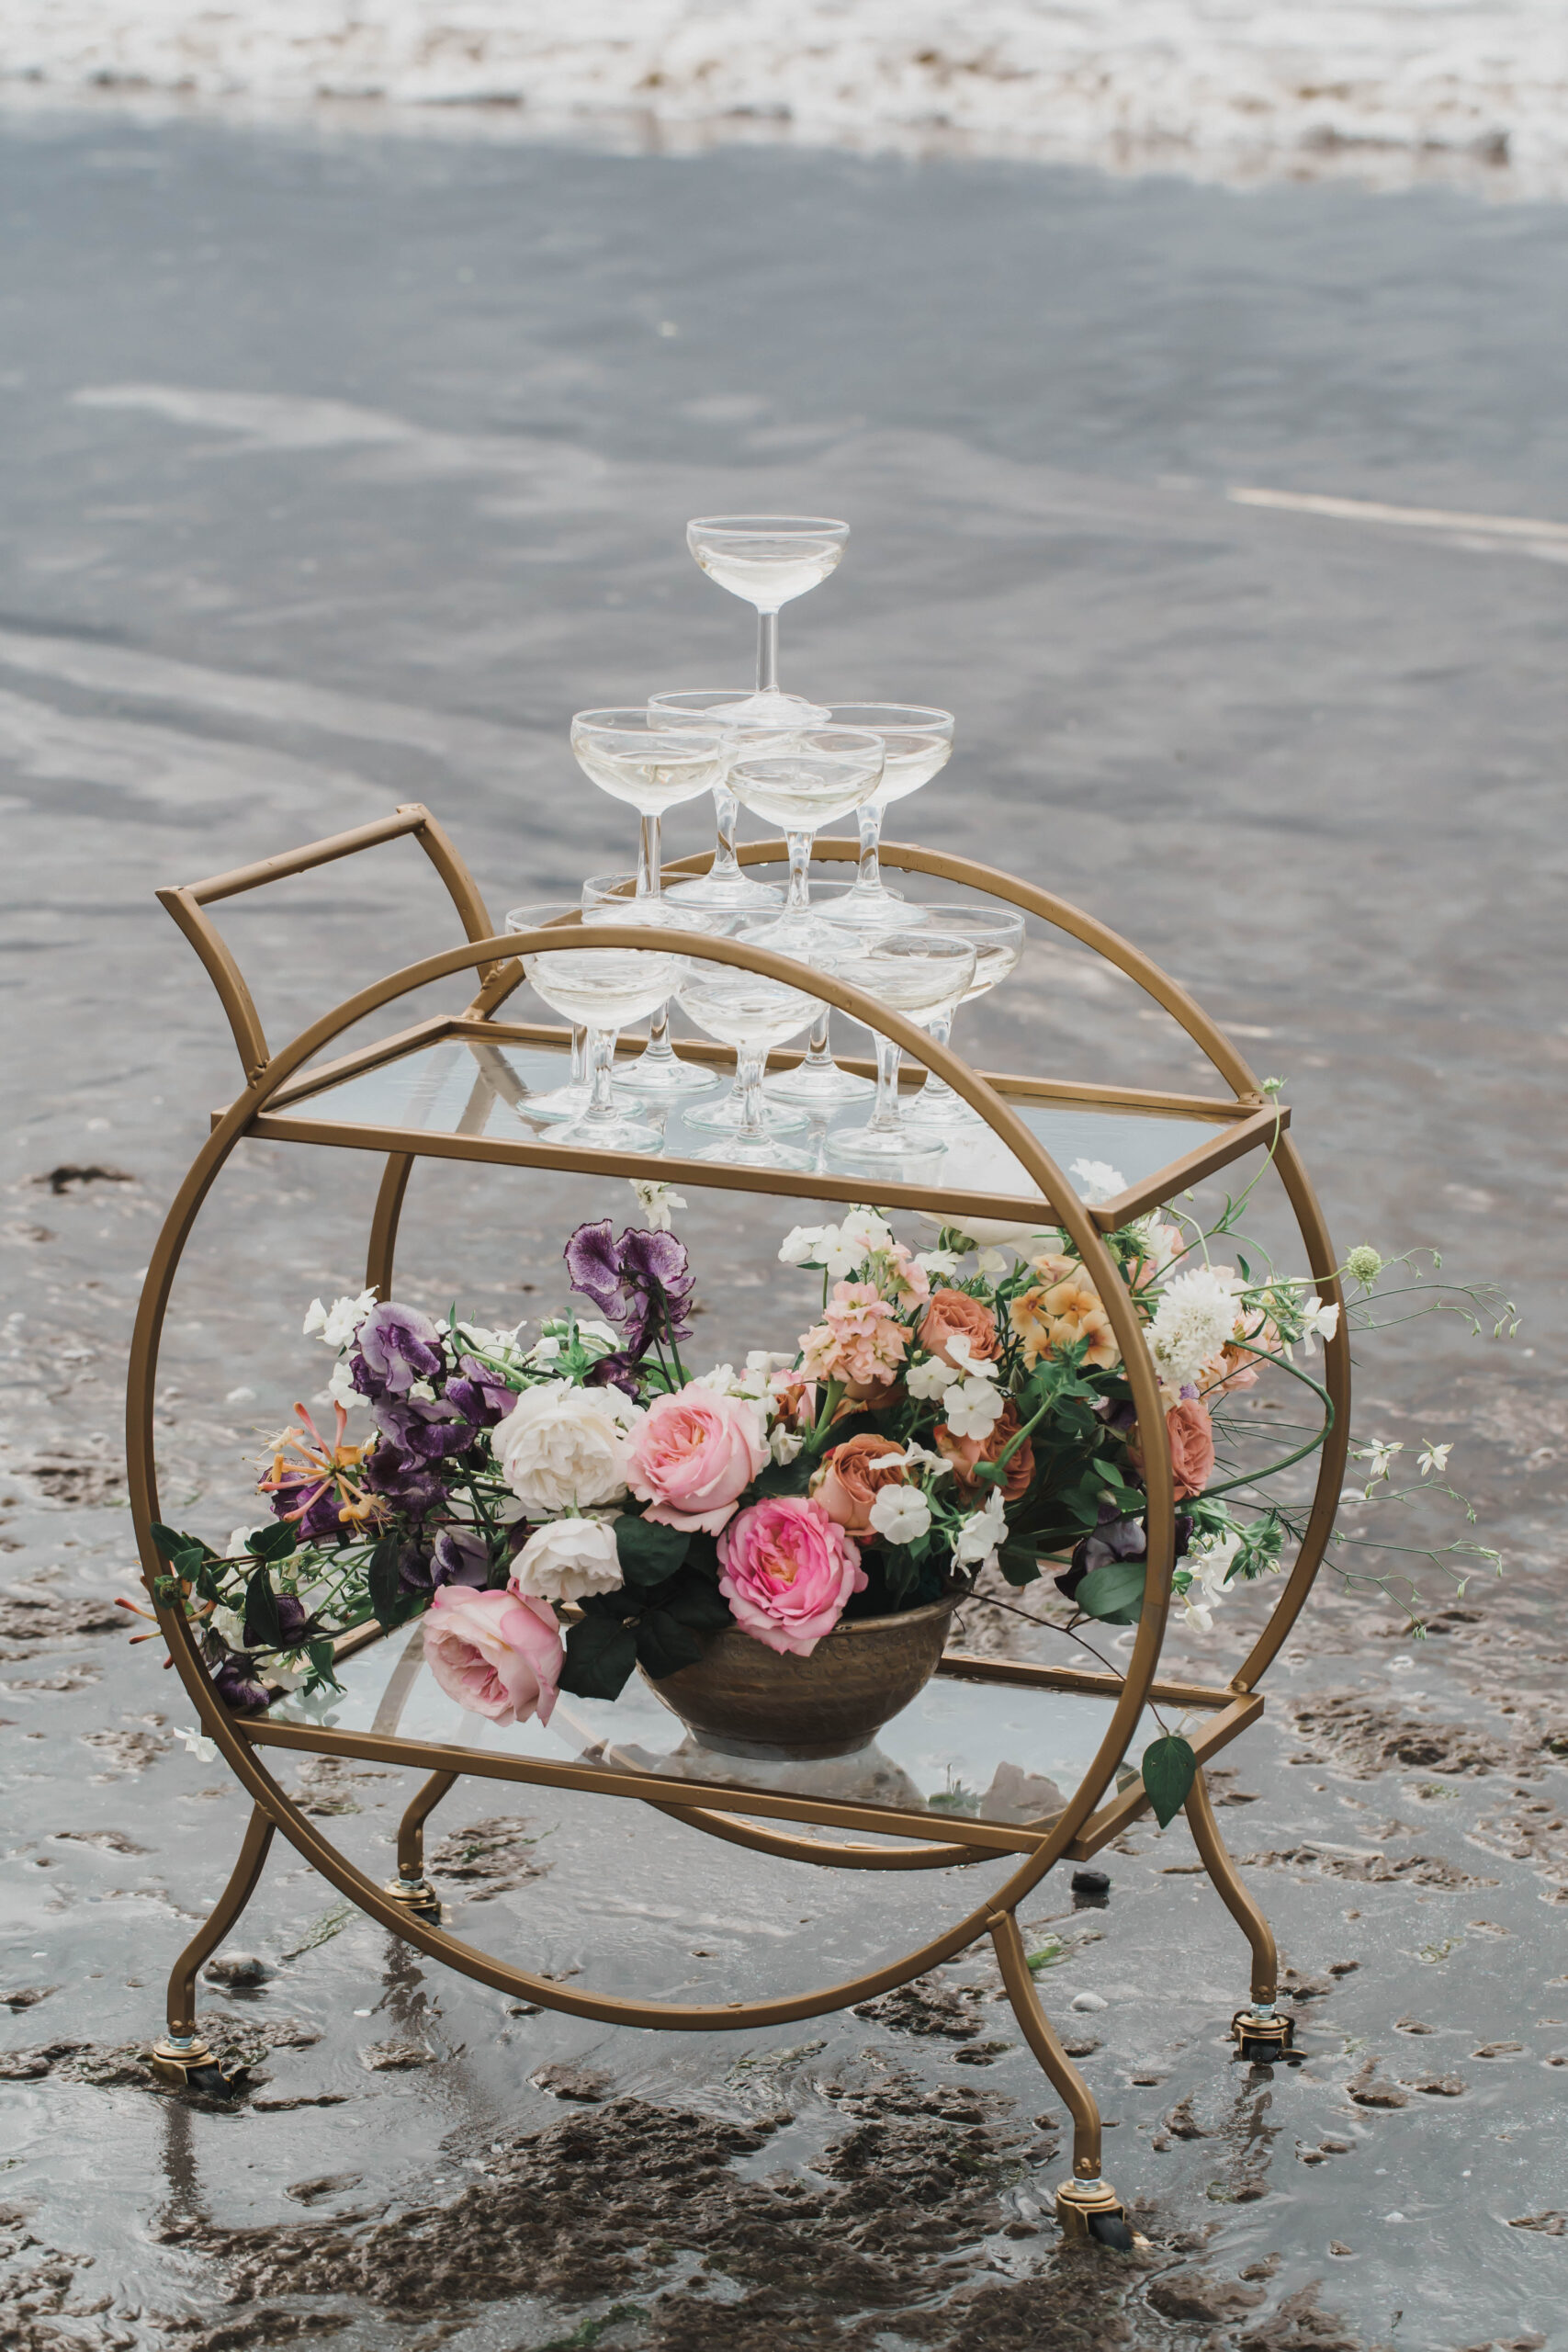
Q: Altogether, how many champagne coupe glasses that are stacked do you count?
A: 13